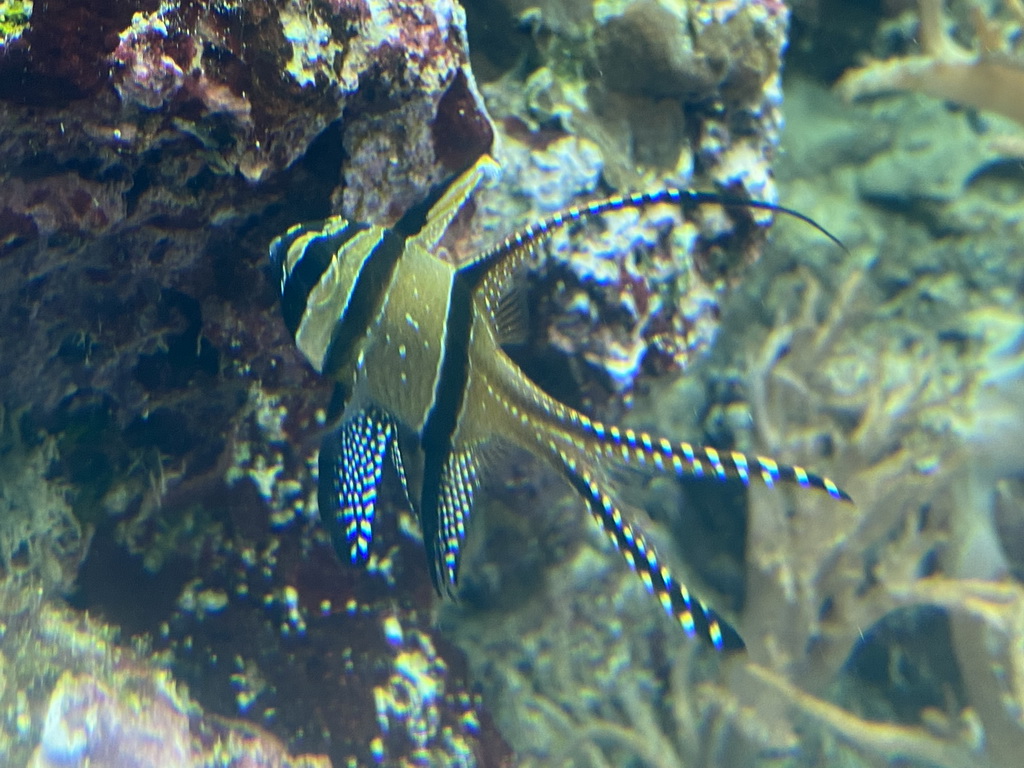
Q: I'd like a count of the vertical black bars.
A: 3